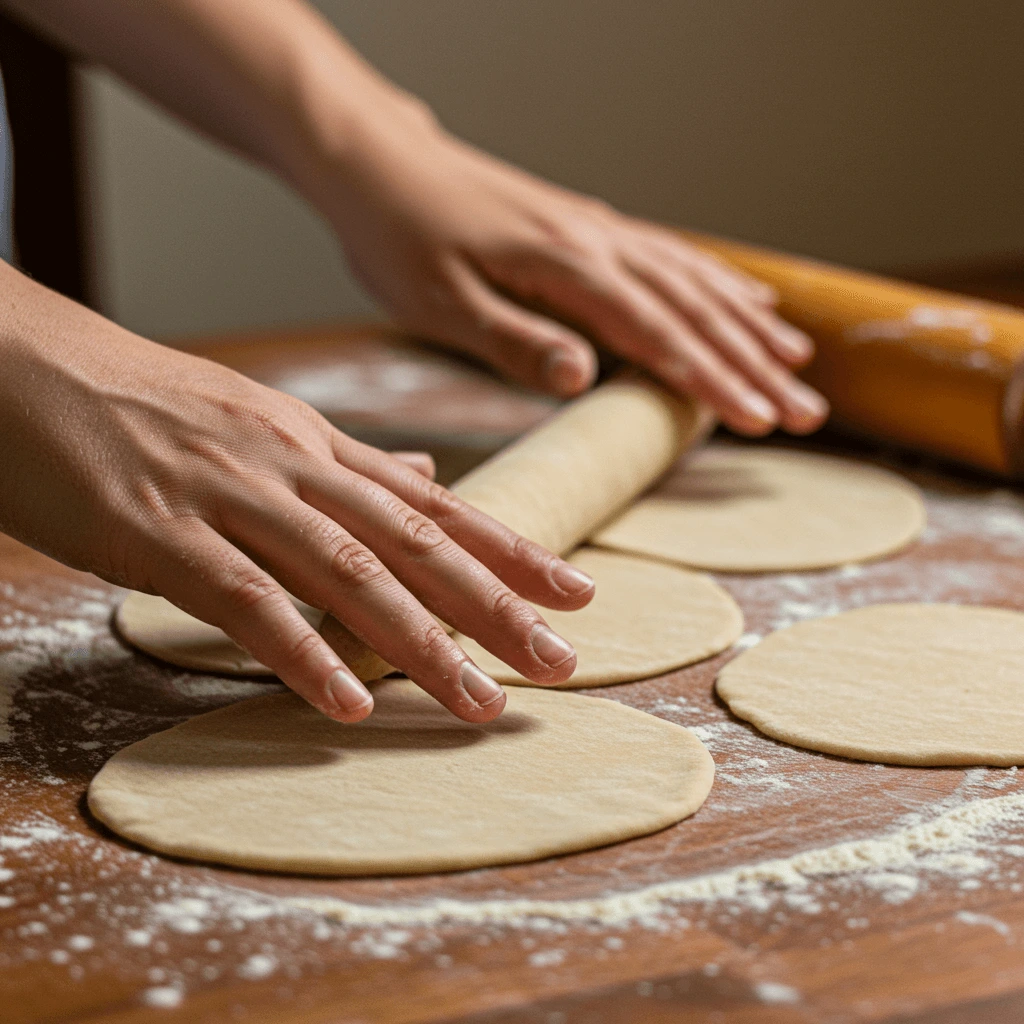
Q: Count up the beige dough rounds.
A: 5